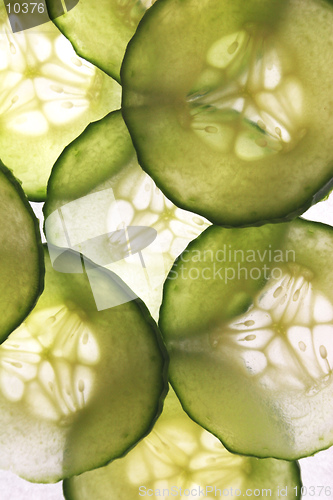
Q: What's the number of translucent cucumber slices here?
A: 8